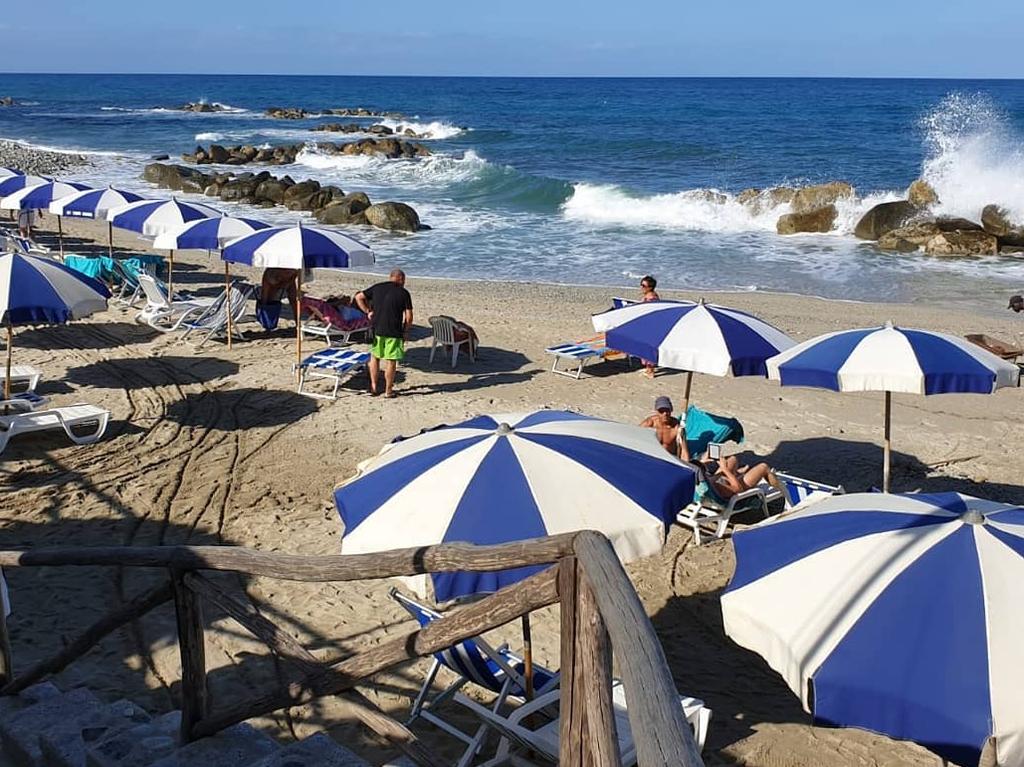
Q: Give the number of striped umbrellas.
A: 12